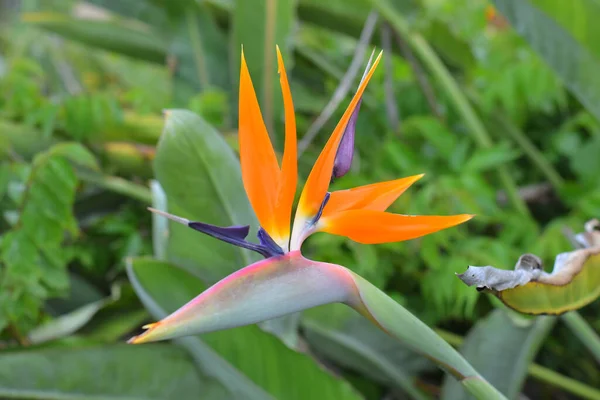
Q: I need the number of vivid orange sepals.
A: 5